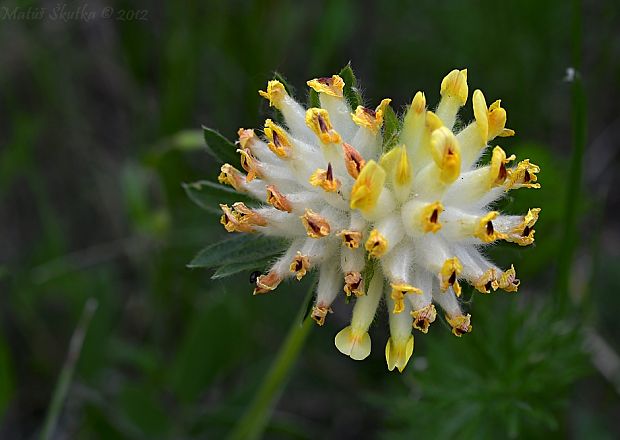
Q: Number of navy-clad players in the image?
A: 0